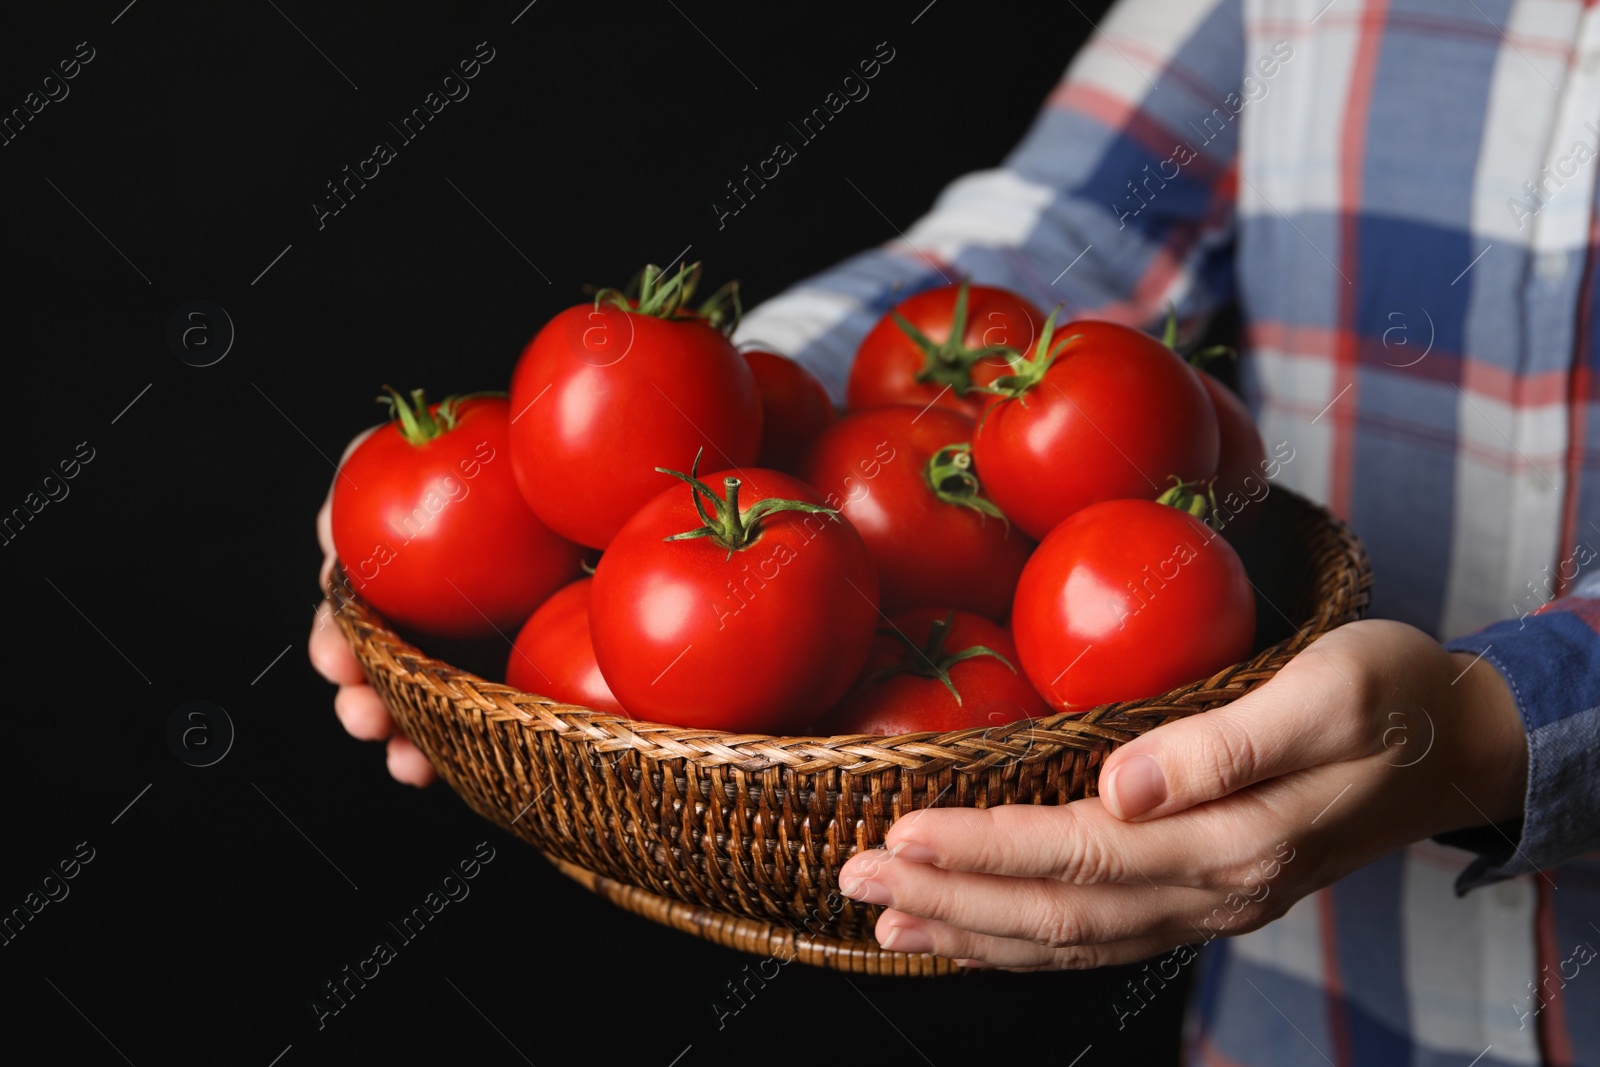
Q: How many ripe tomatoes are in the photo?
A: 11